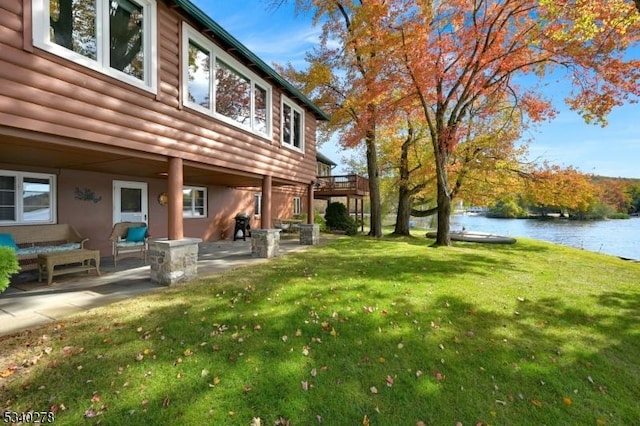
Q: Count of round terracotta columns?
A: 3